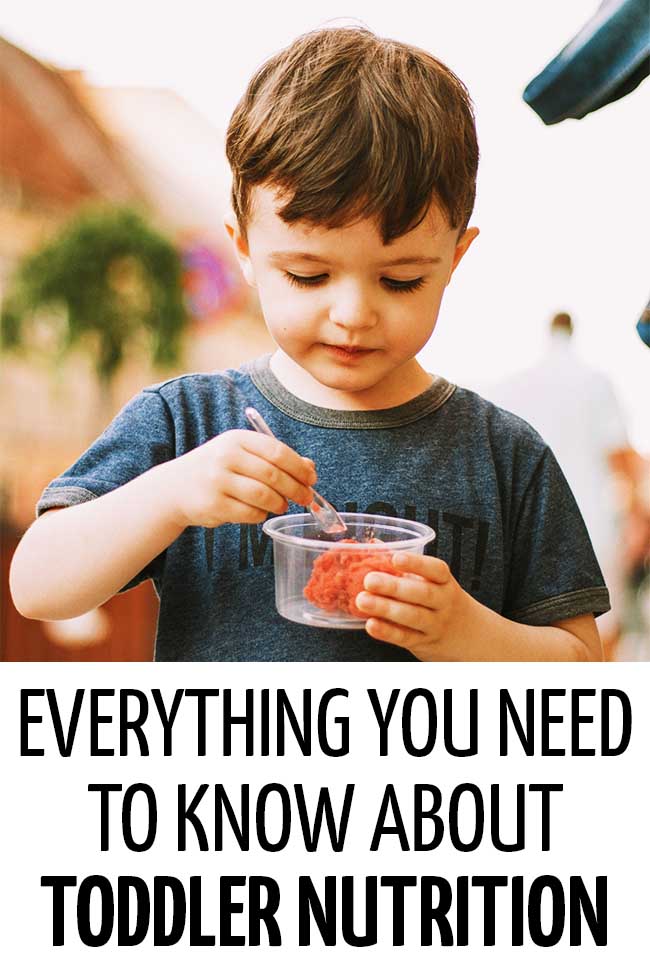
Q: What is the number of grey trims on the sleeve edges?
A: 2